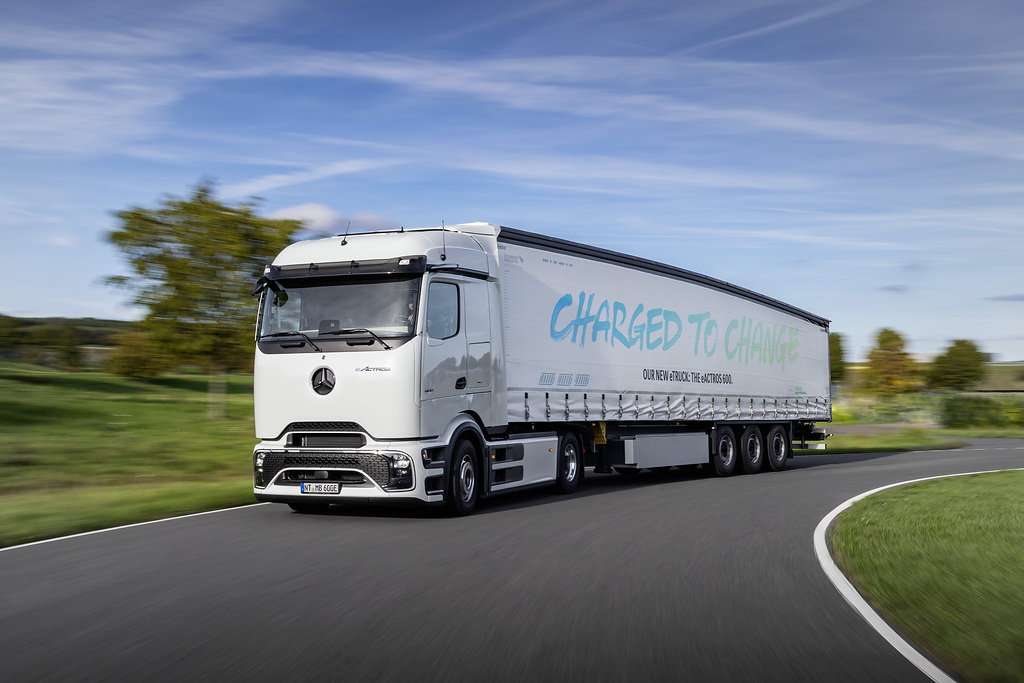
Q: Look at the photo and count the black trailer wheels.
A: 3